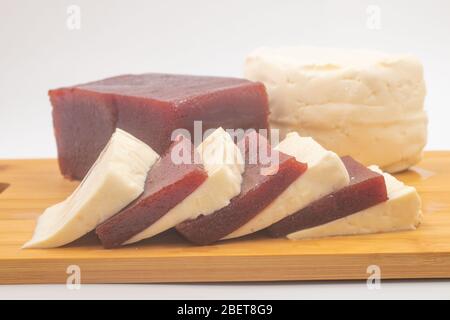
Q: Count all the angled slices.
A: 7